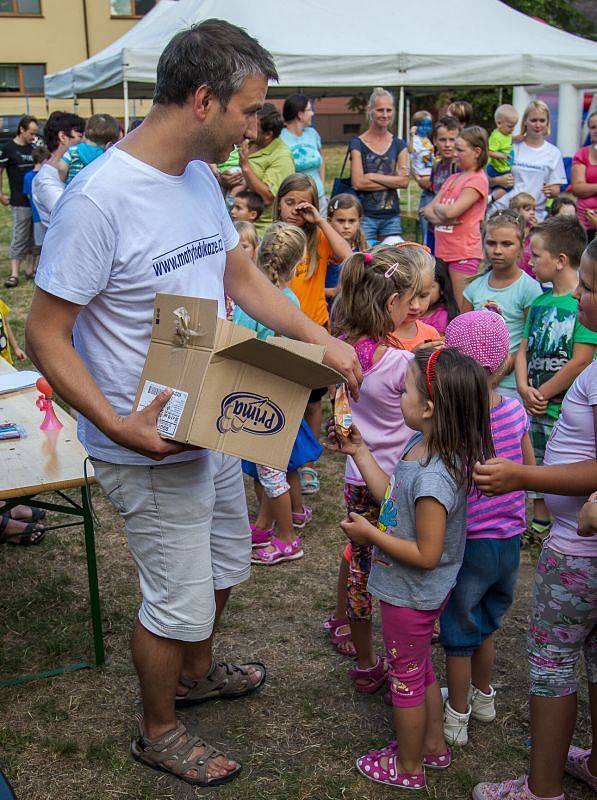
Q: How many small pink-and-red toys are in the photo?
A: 1